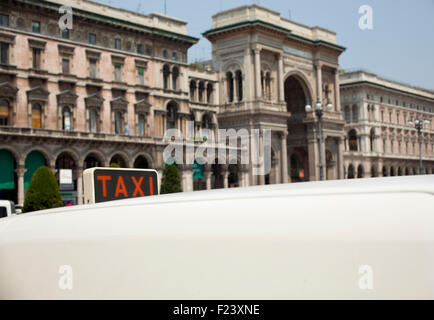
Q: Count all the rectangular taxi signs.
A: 1